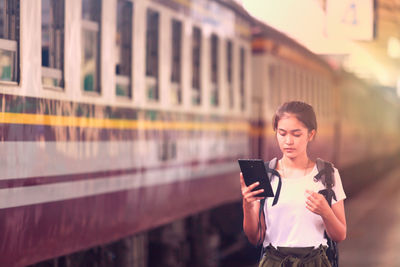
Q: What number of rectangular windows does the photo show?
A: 10